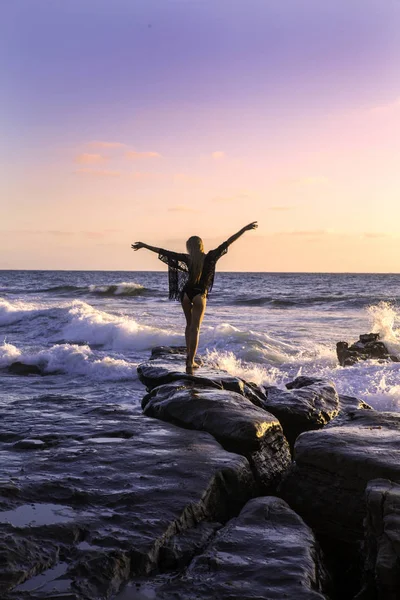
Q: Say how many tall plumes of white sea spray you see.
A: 1